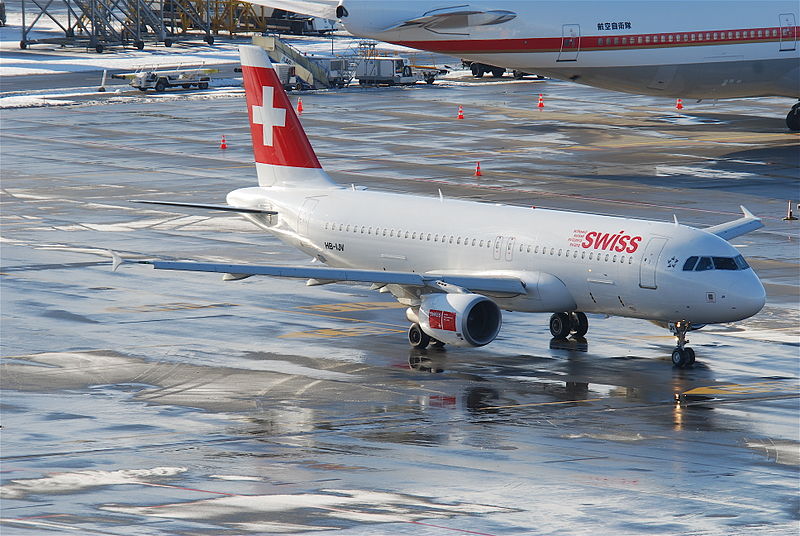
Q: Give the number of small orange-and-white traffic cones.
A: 6